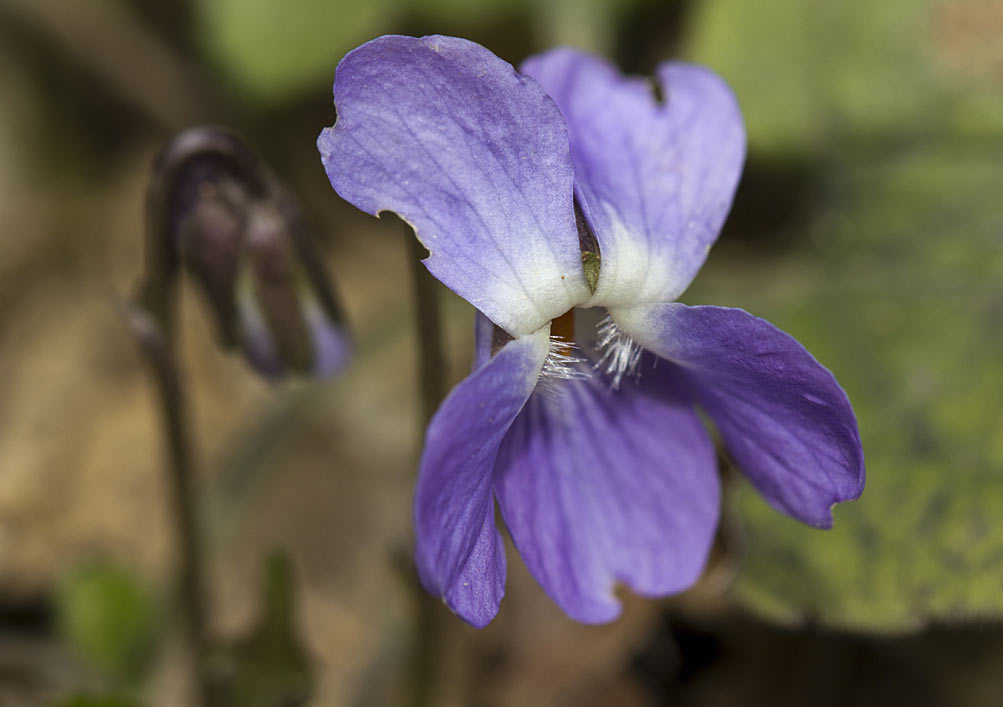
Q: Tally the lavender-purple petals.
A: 5